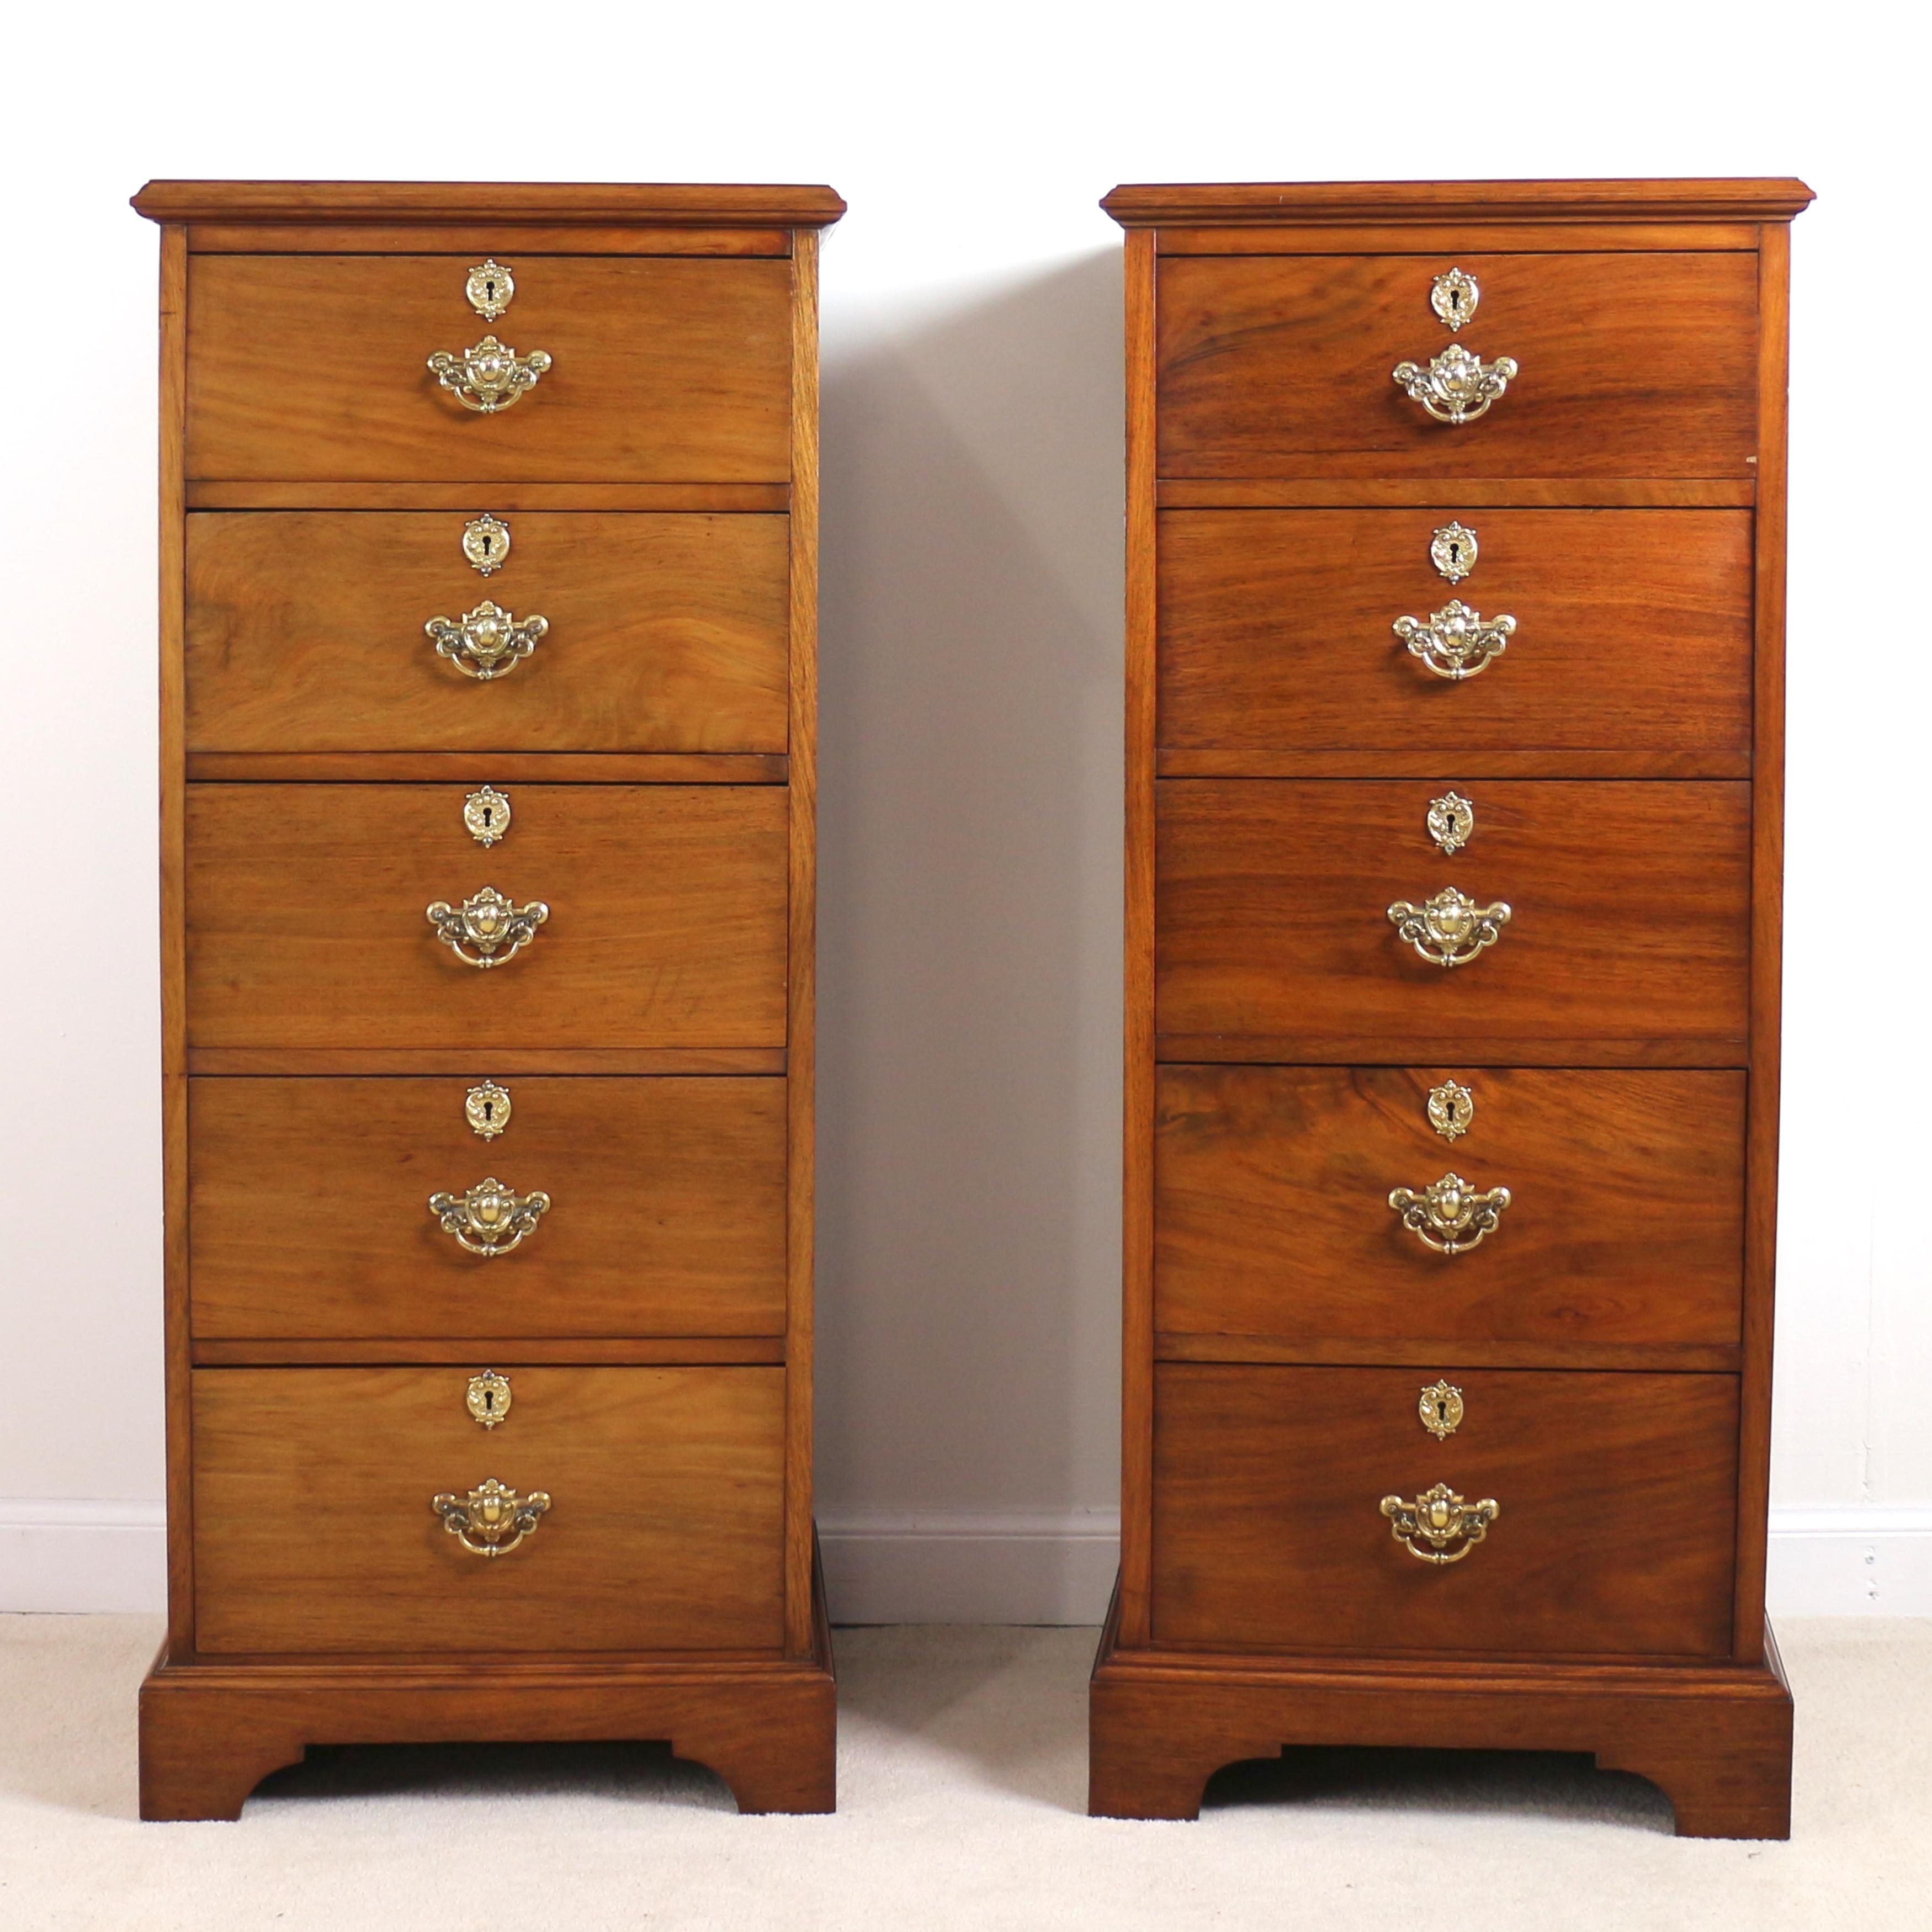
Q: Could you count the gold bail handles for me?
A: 10